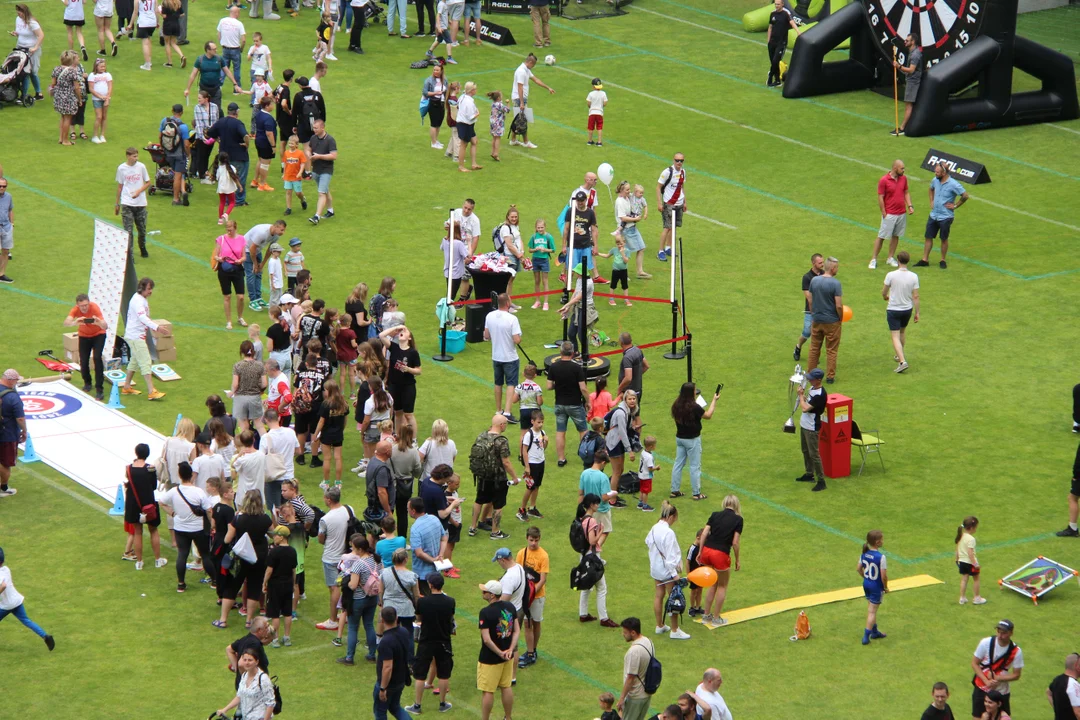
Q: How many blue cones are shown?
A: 4